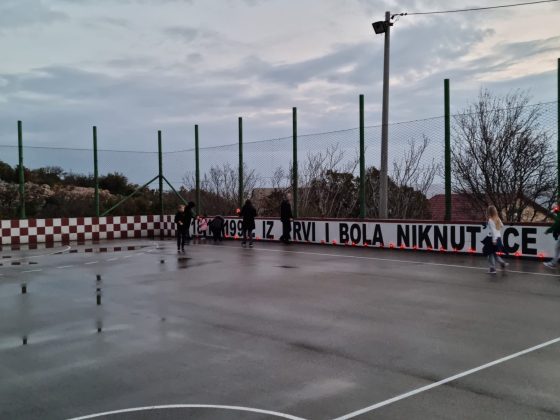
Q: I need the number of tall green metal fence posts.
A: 9